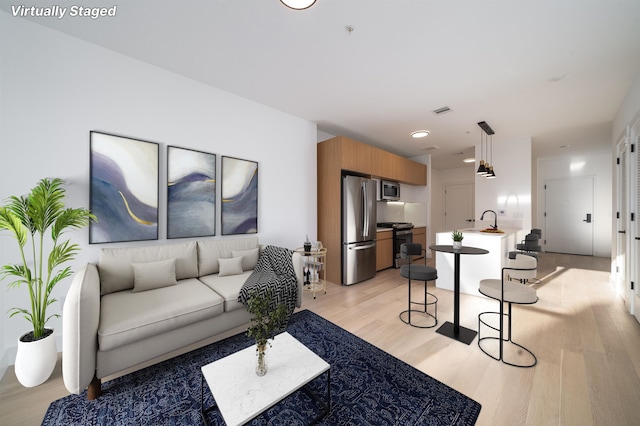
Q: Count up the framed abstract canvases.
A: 3